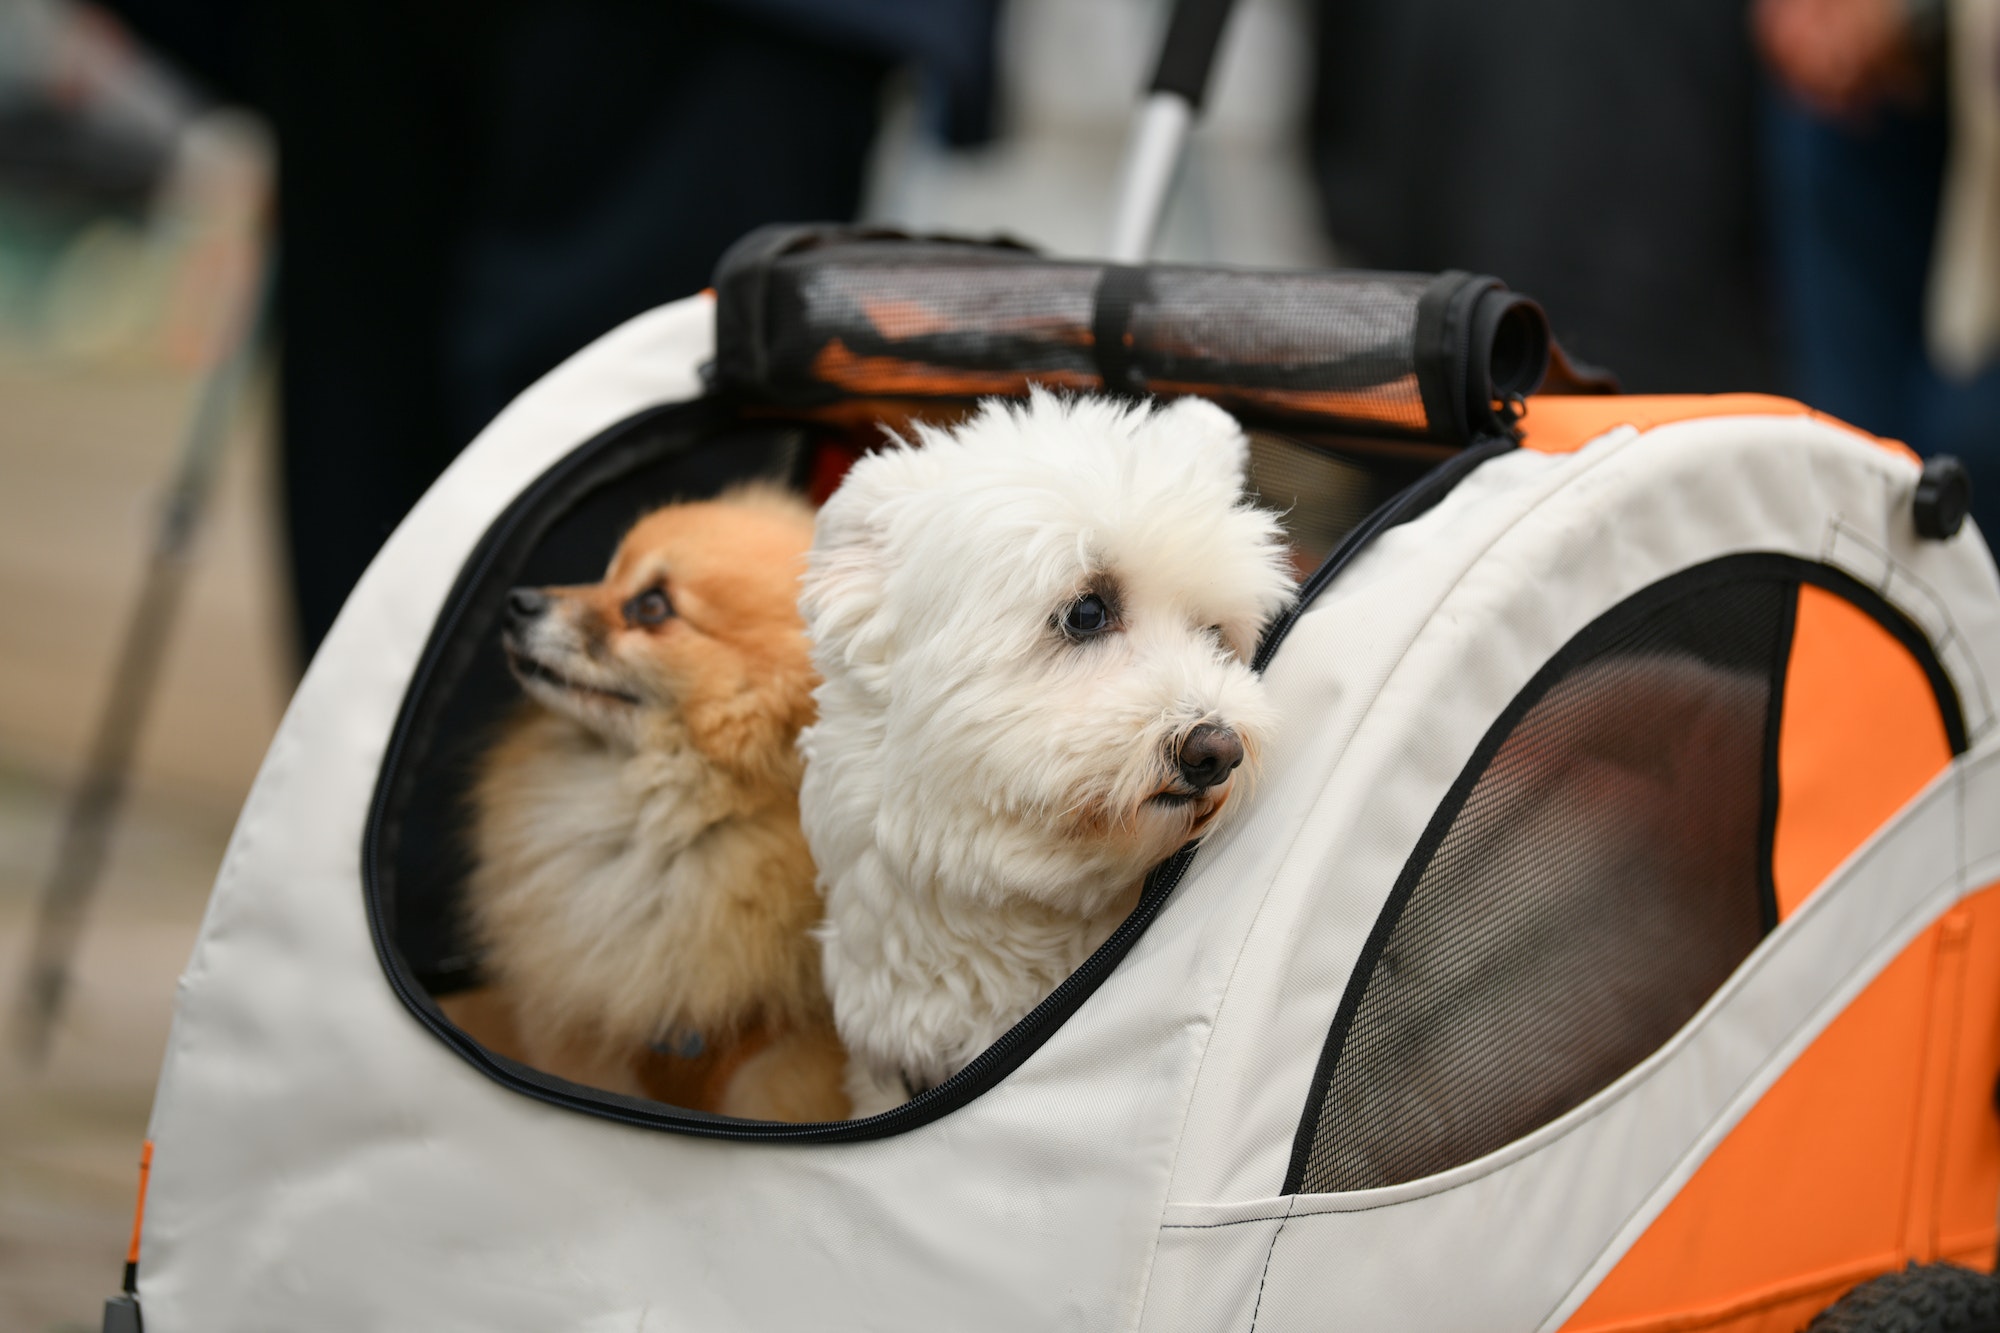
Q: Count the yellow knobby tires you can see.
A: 0